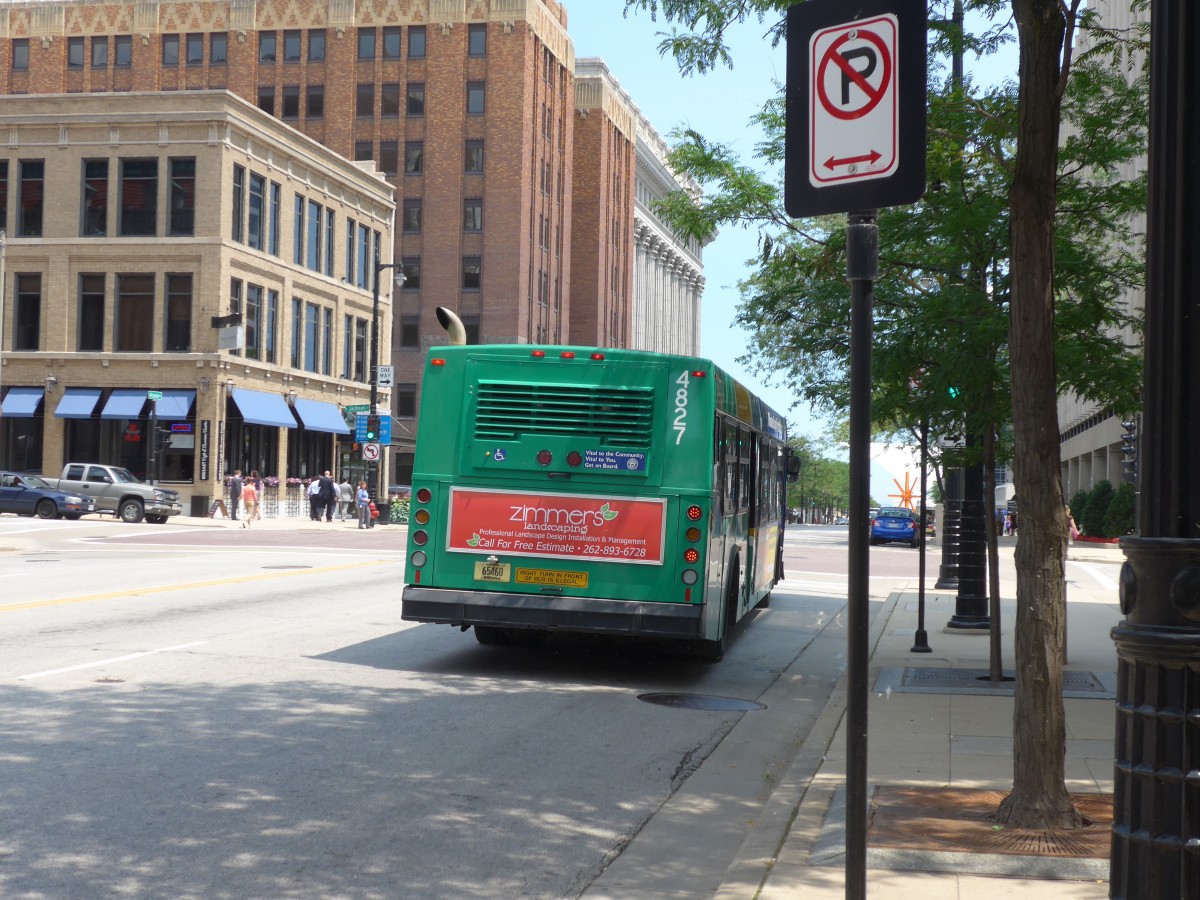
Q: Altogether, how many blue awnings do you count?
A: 6